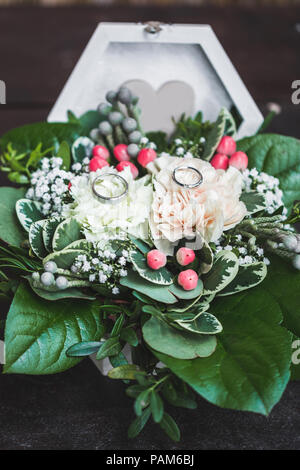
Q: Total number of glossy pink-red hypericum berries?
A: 11